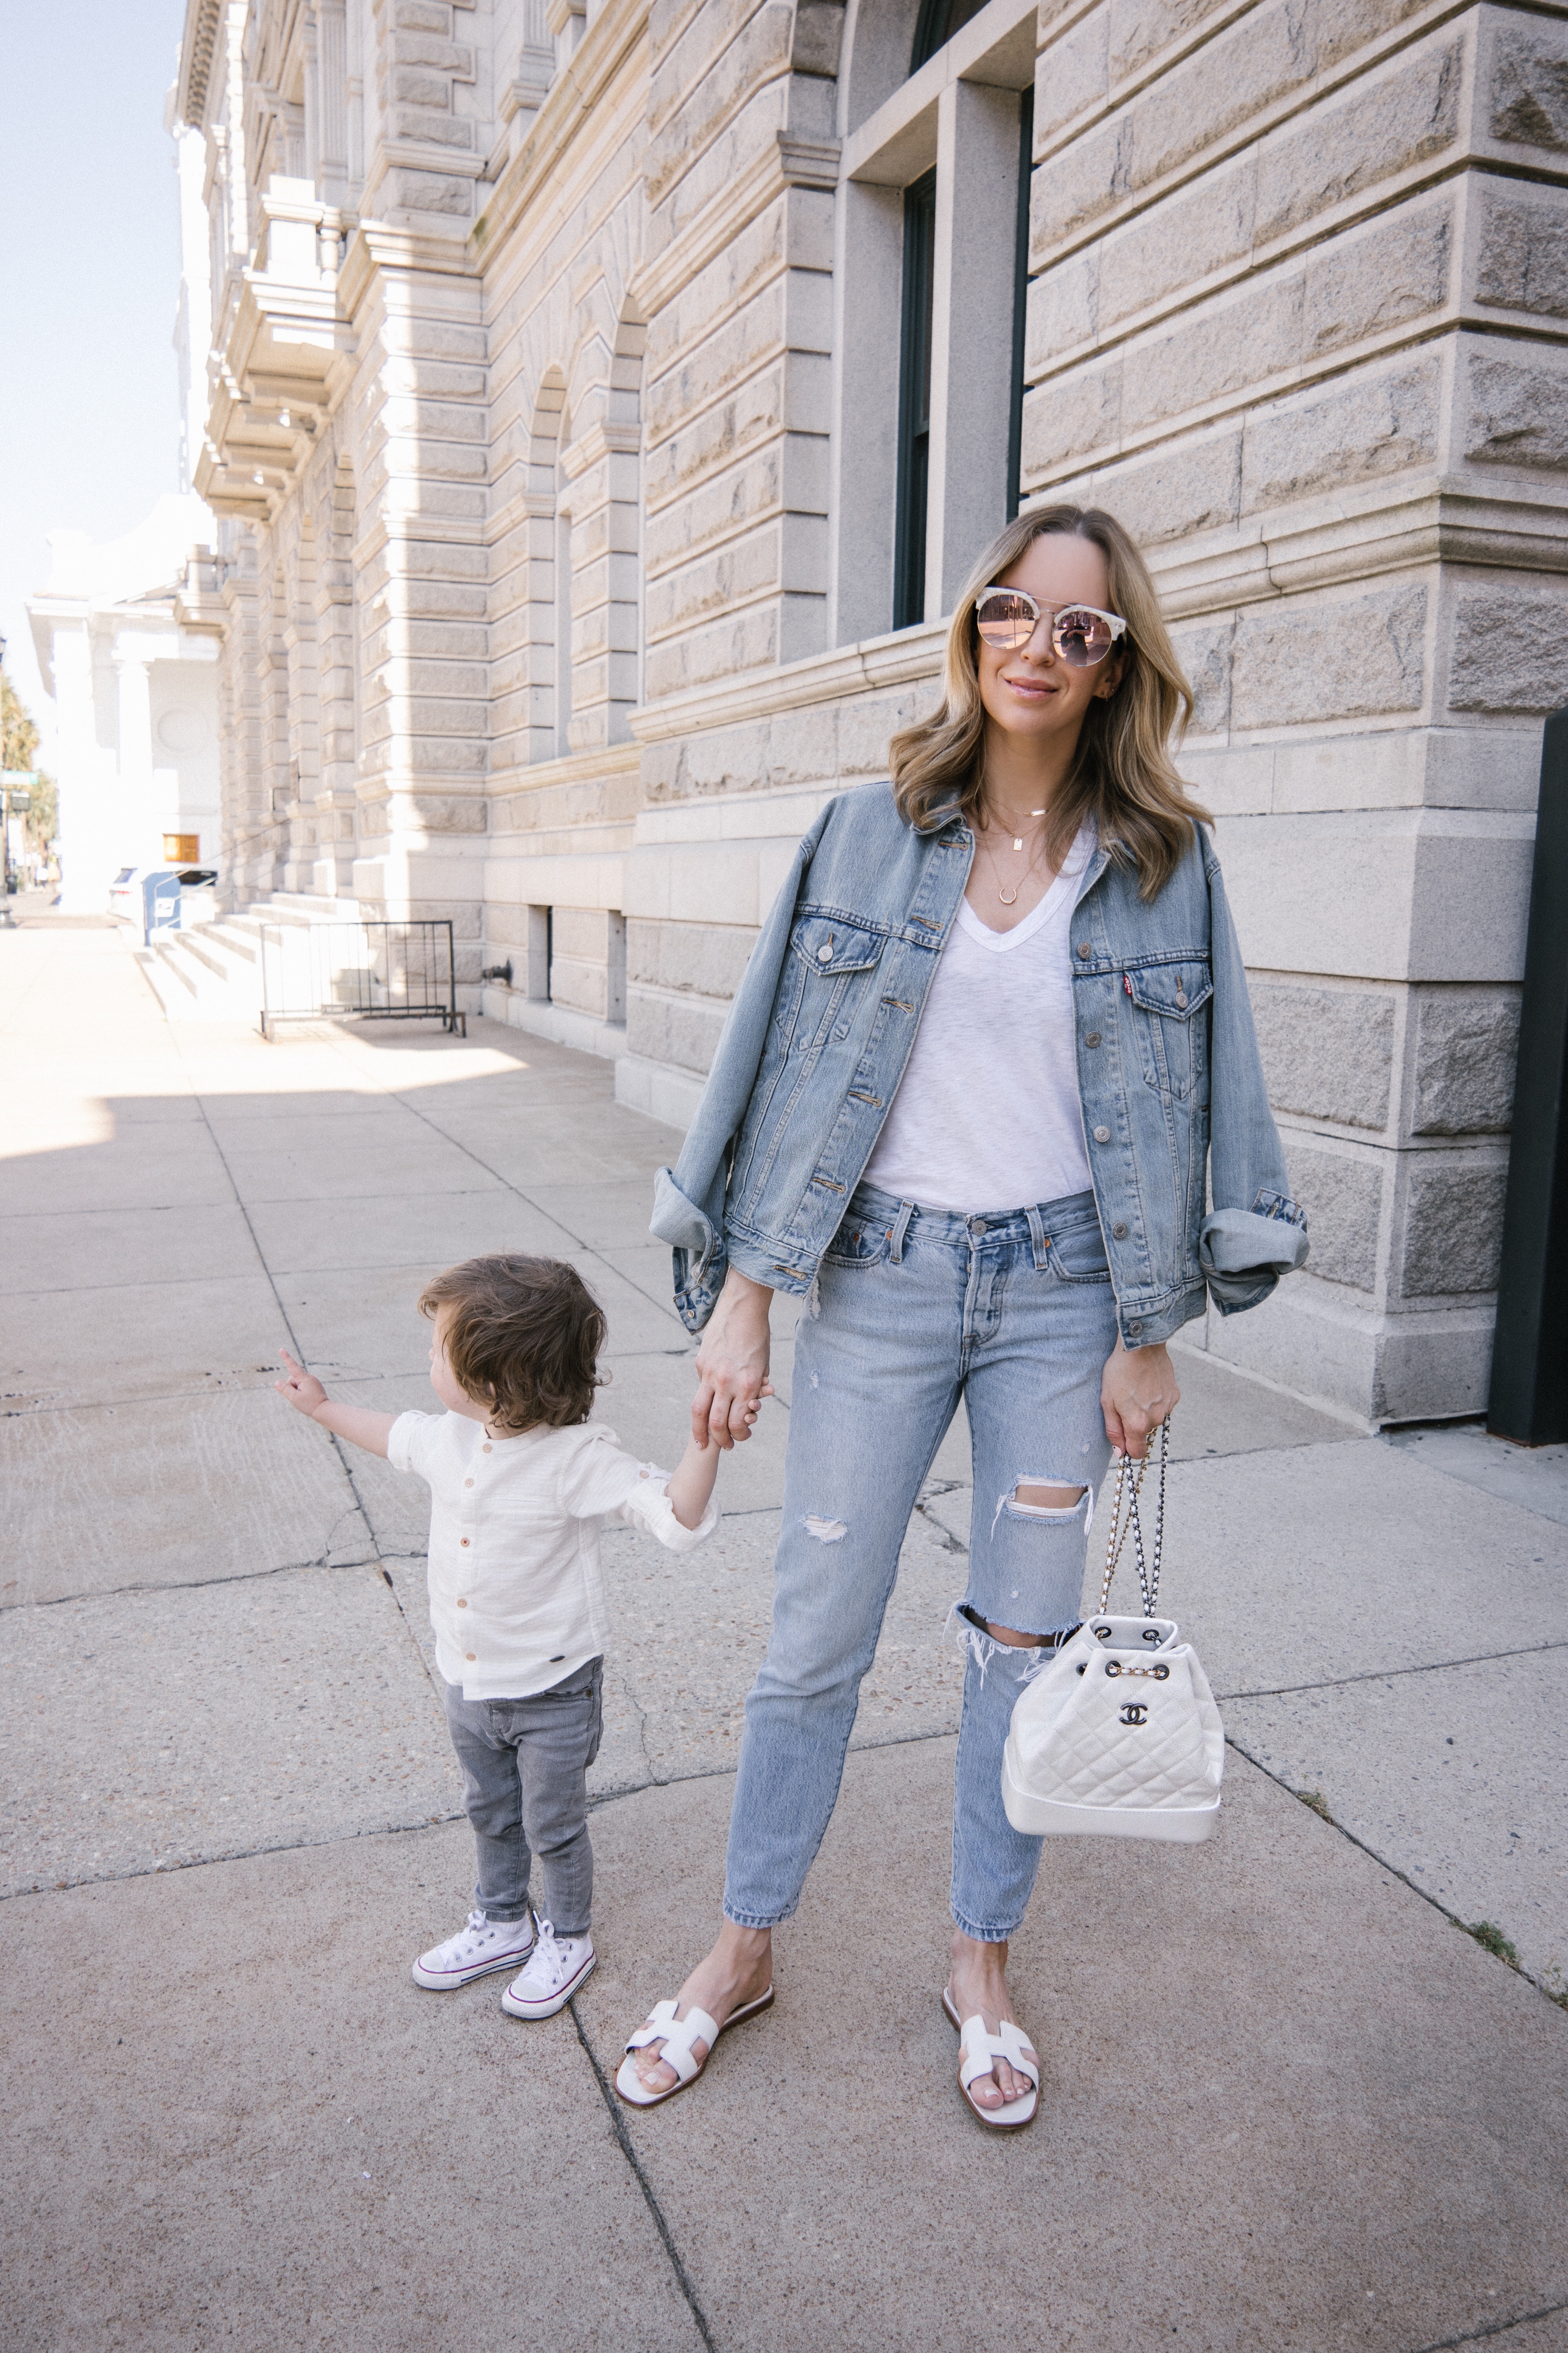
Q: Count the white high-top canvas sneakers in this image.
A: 2